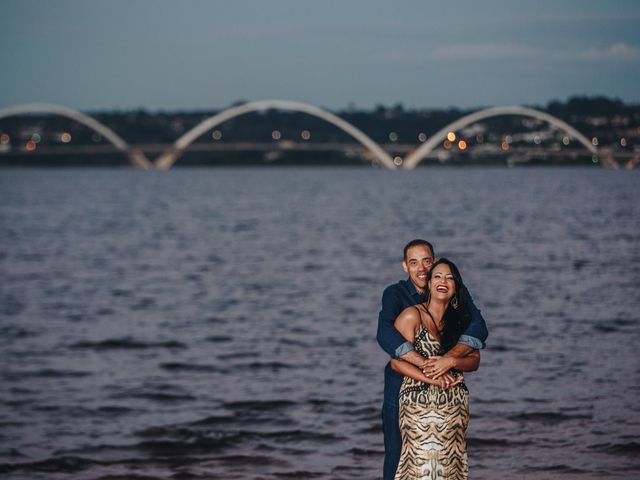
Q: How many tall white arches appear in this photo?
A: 3